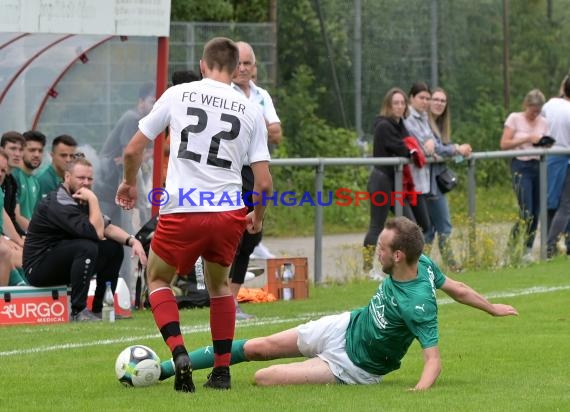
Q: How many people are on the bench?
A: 5